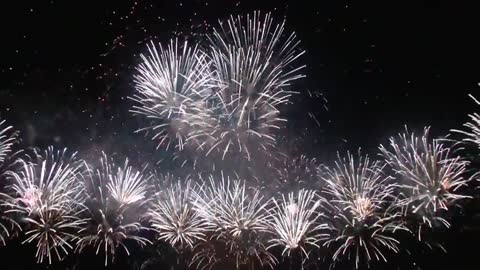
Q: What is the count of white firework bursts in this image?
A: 11